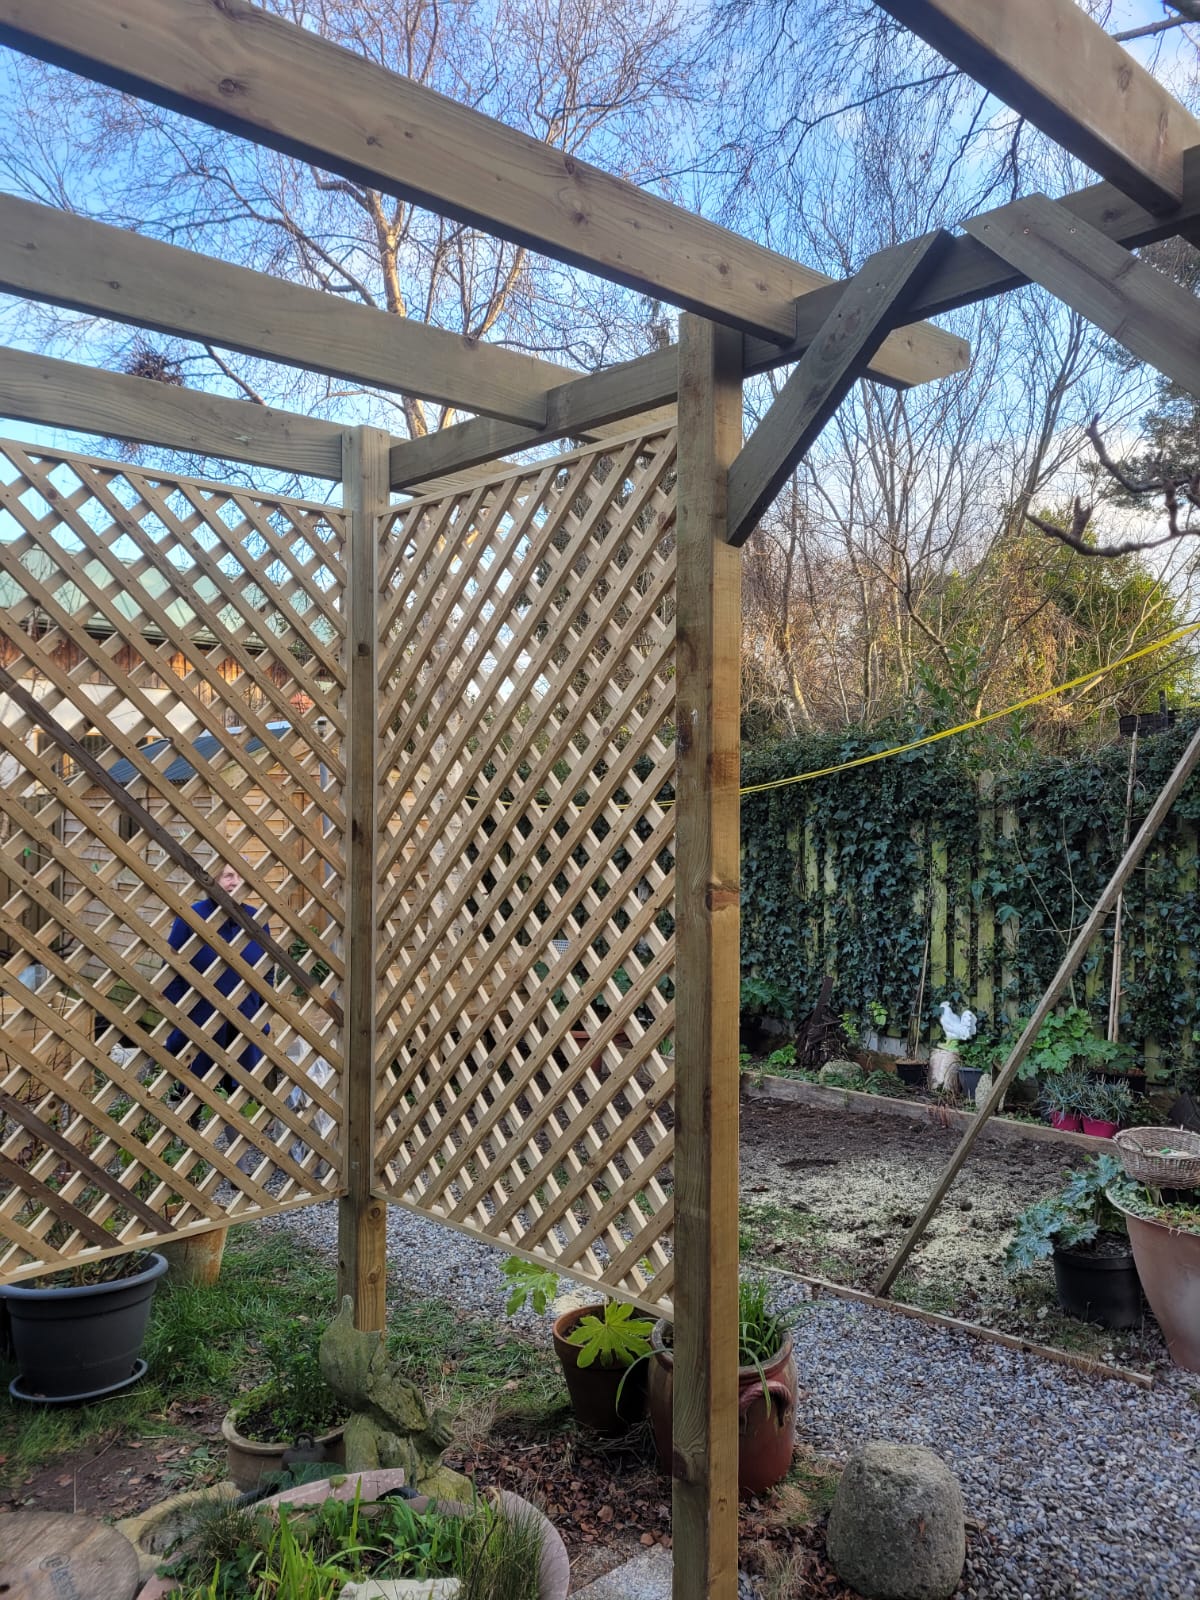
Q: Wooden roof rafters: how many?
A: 4